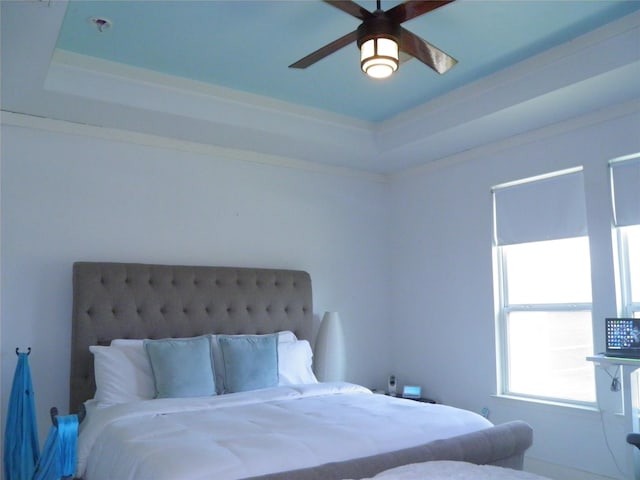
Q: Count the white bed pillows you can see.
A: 4